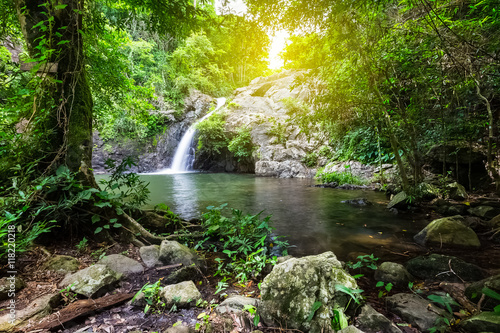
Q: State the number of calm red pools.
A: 0